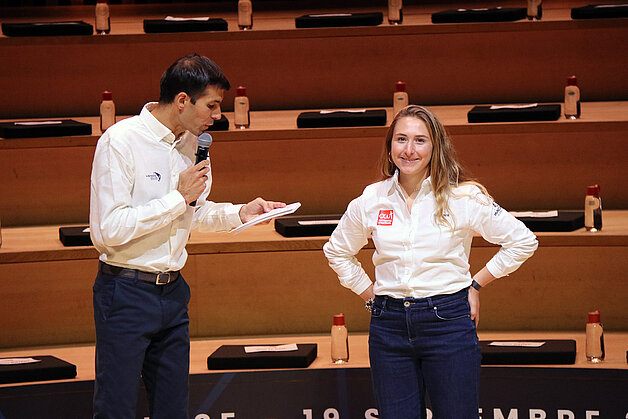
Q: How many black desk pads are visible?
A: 15